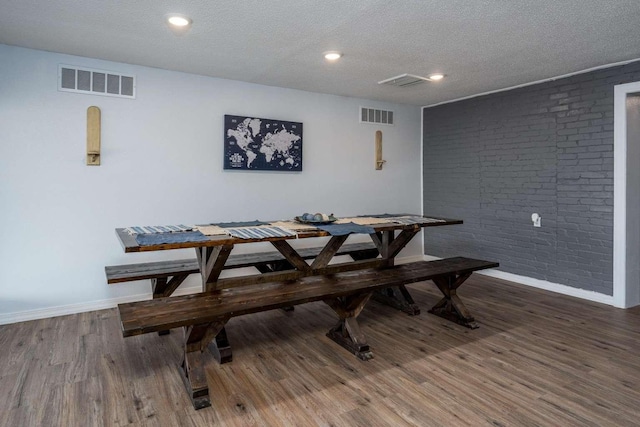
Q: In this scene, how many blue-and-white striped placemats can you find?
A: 3